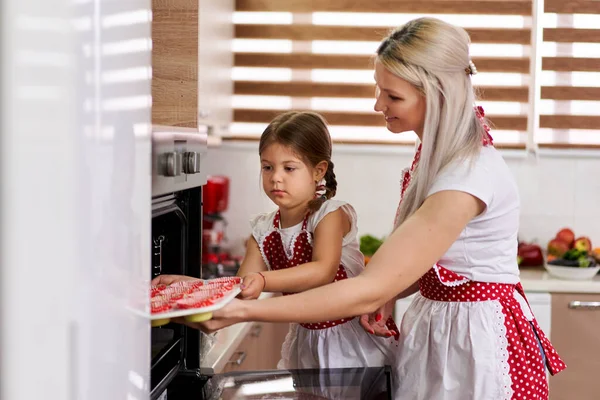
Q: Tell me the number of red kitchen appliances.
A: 1